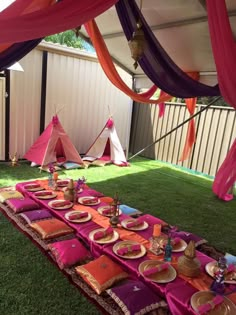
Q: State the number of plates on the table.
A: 15